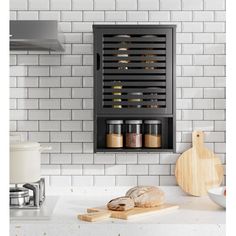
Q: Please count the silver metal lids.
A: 3